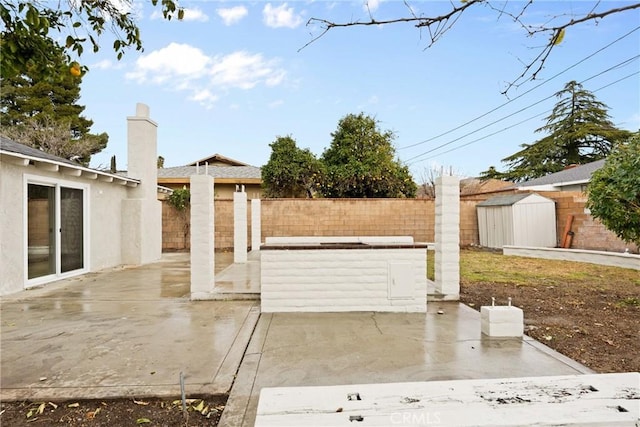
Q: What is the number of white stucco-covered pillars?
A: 4